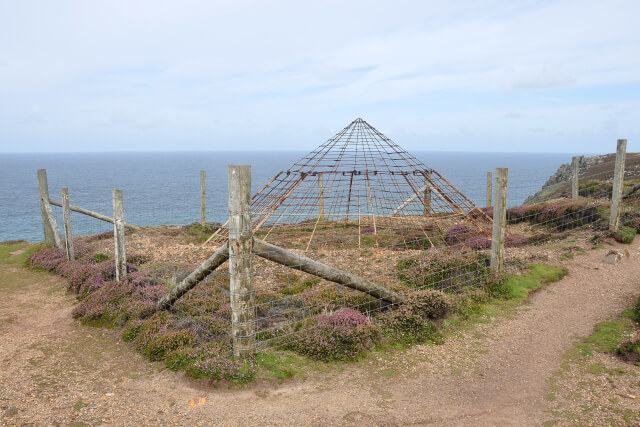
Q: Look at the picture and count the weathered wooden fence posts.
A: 11